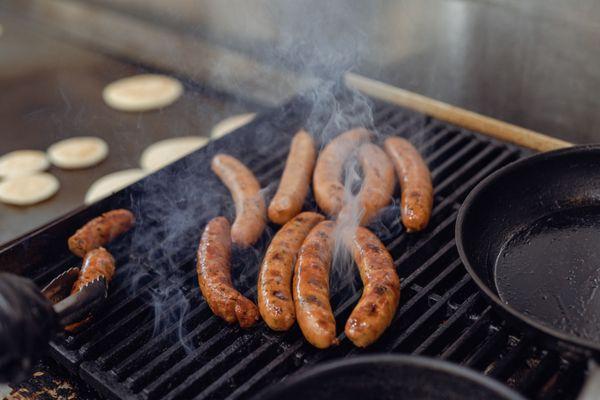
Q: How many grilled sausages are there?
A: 11